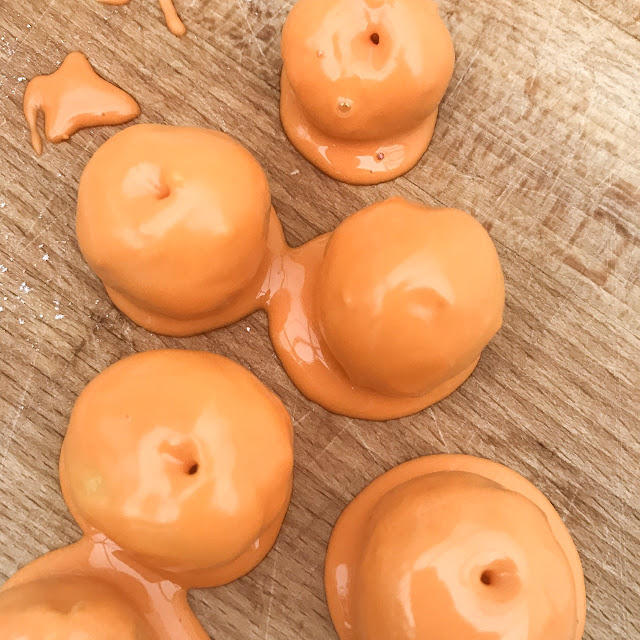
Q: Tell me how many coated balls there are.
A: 6